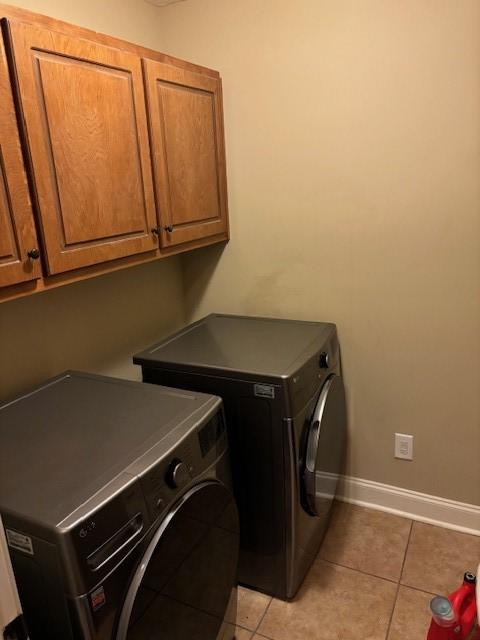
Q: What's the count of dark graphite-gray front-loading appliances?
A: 2